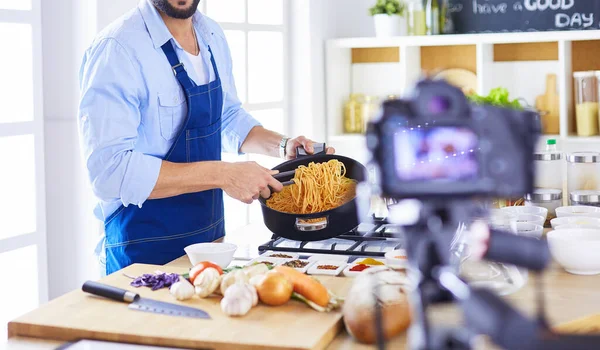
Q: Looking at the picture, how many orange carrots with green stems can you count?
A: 1